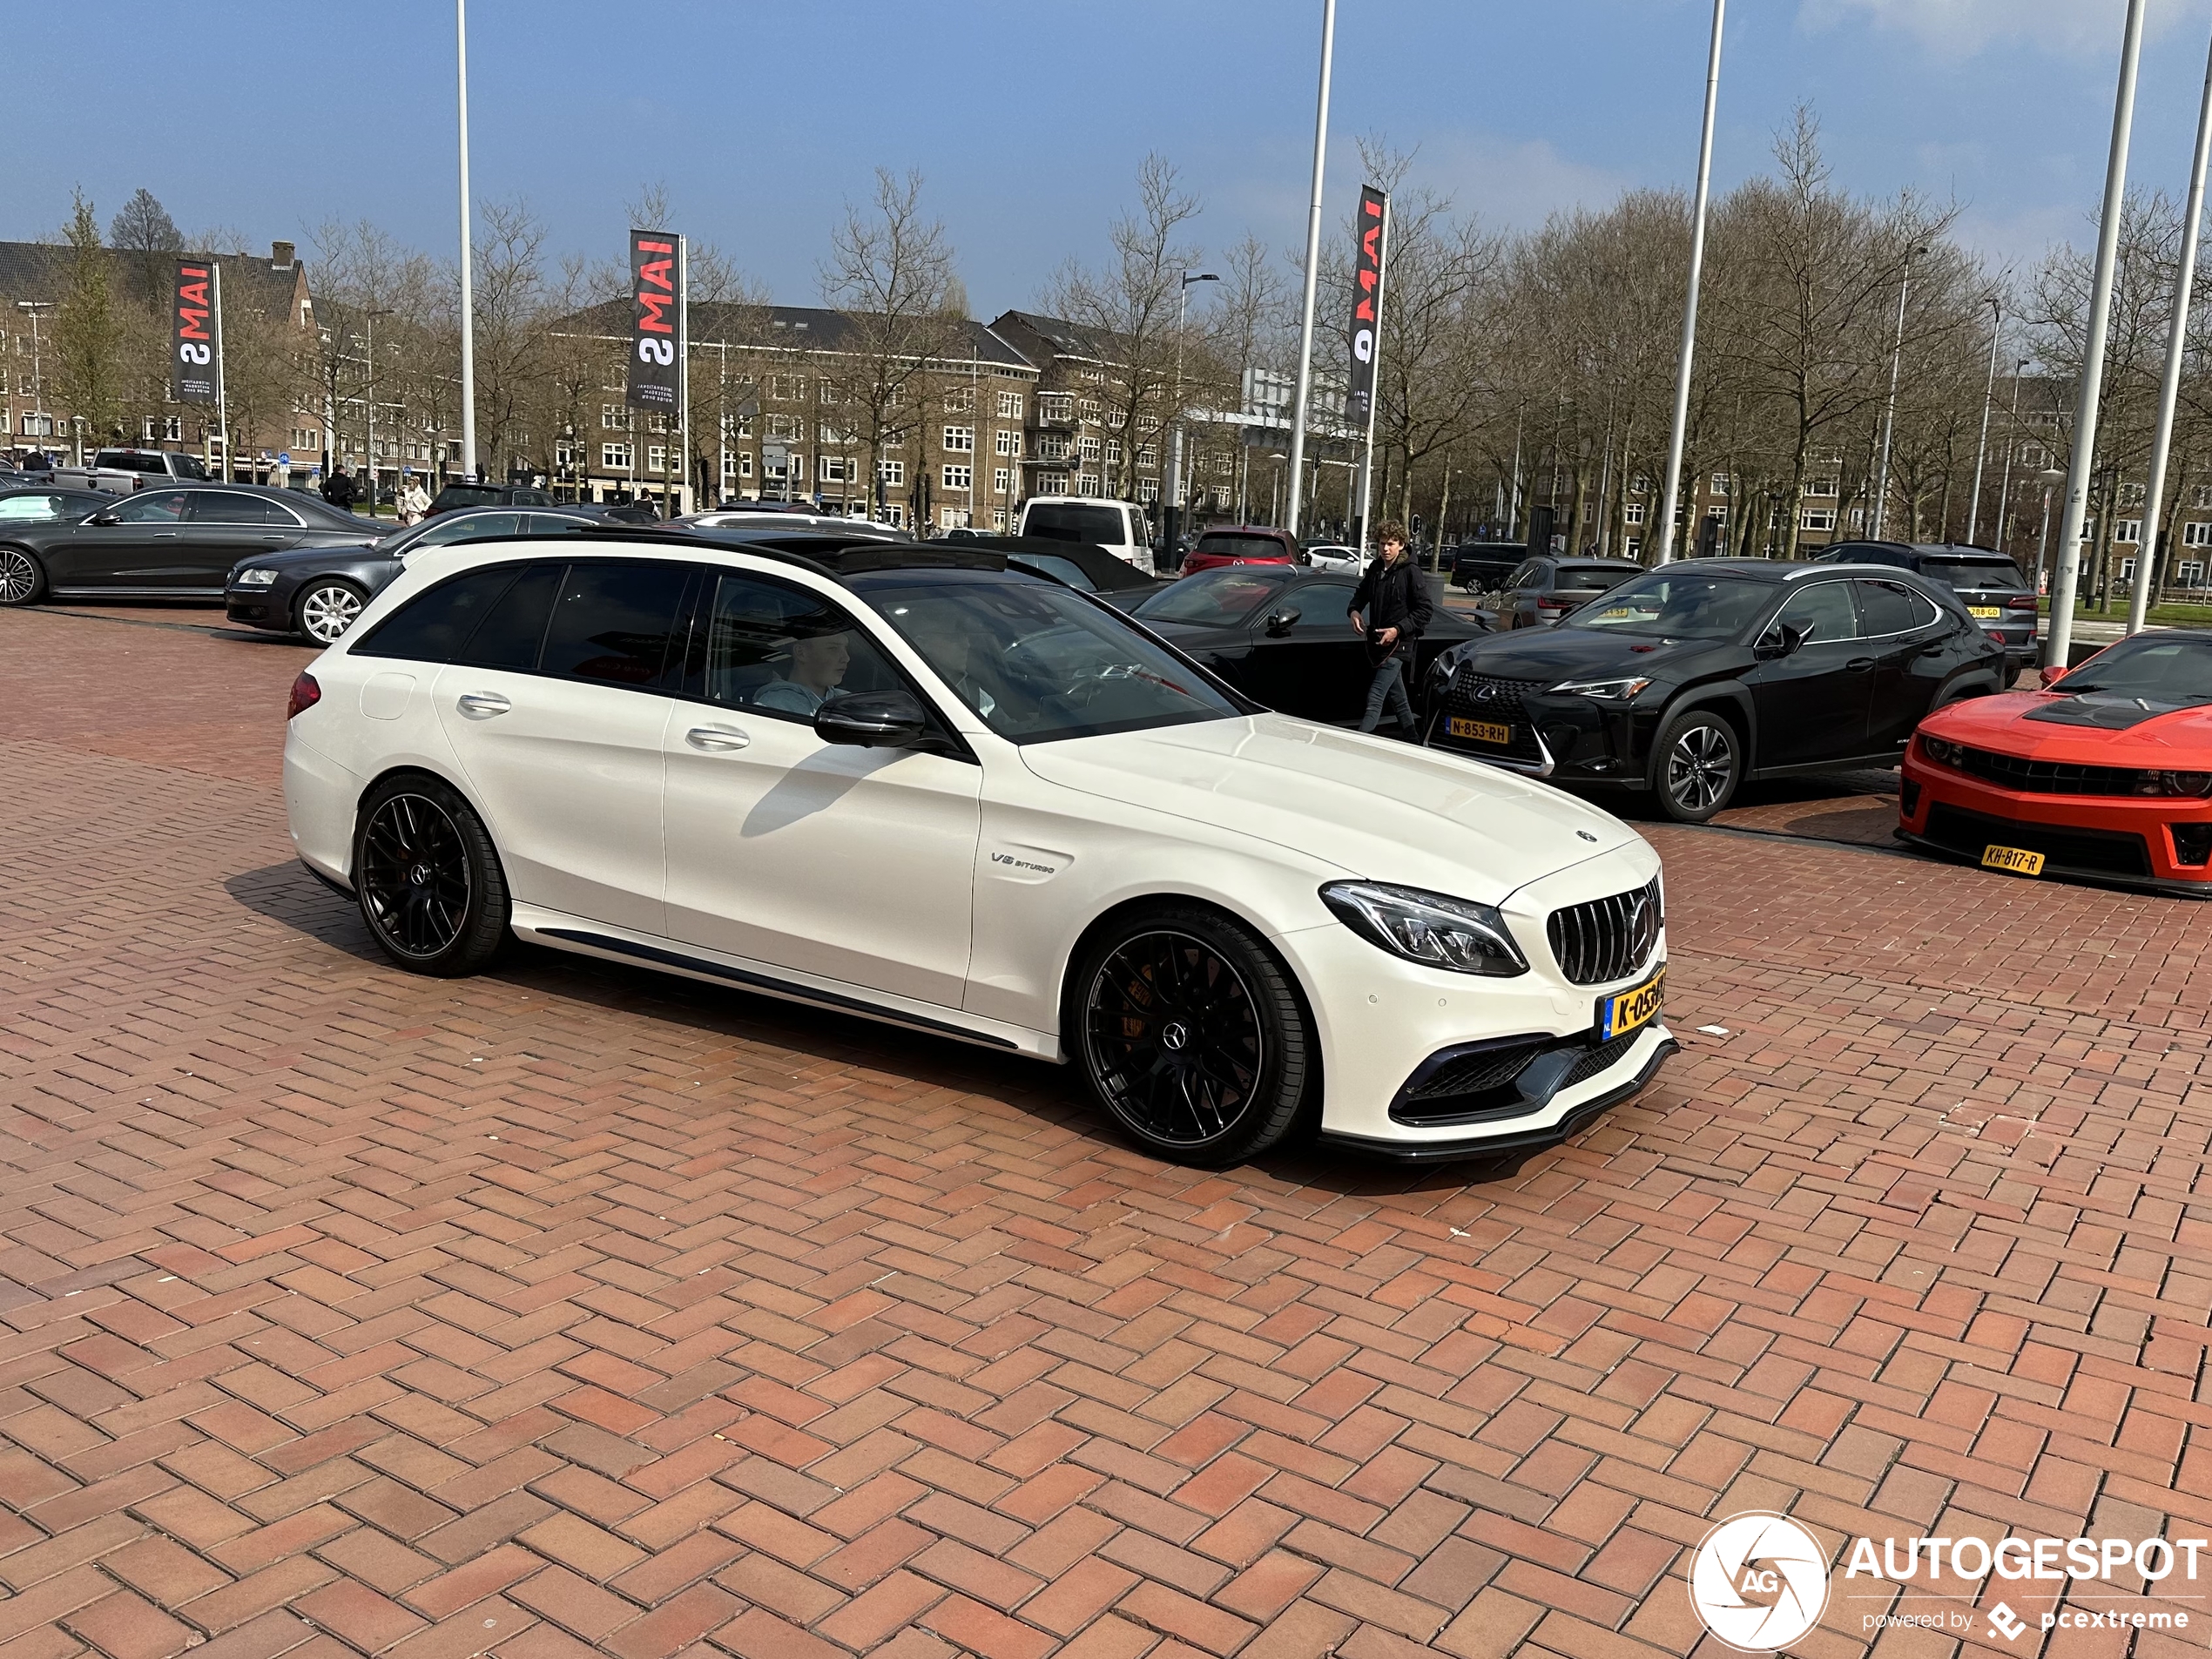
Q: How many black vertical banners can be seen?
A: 3